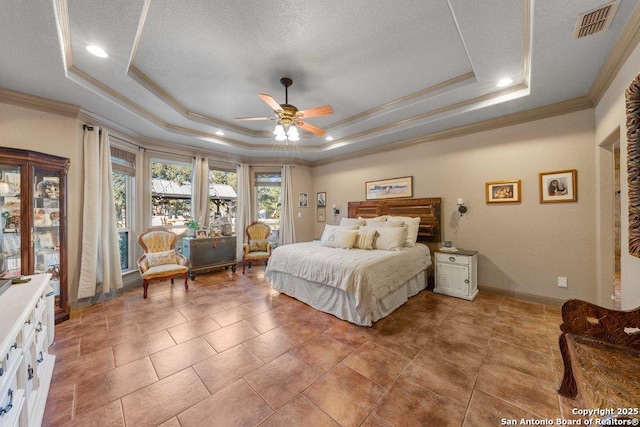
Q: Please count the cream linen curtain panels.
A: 4